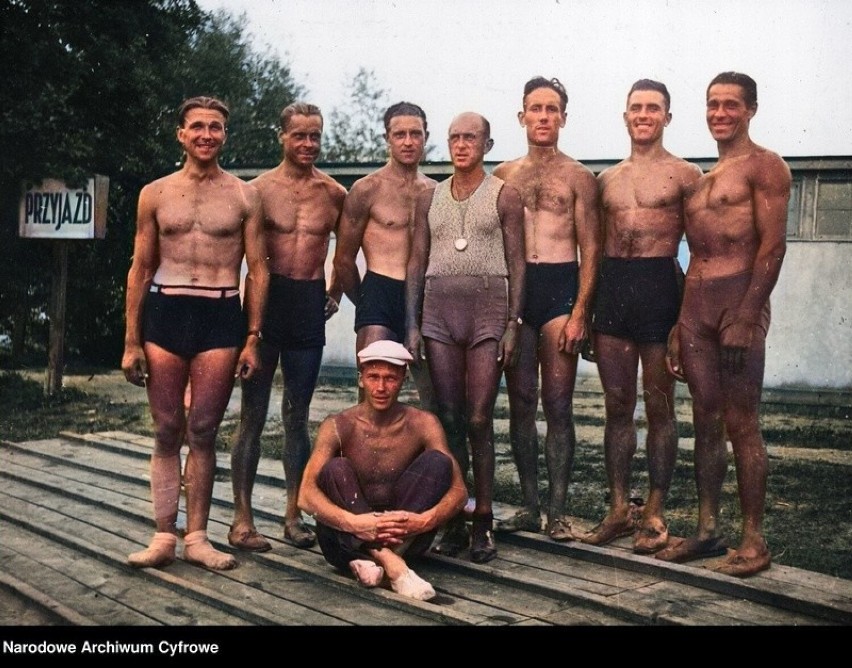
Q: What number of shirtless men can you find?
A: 7